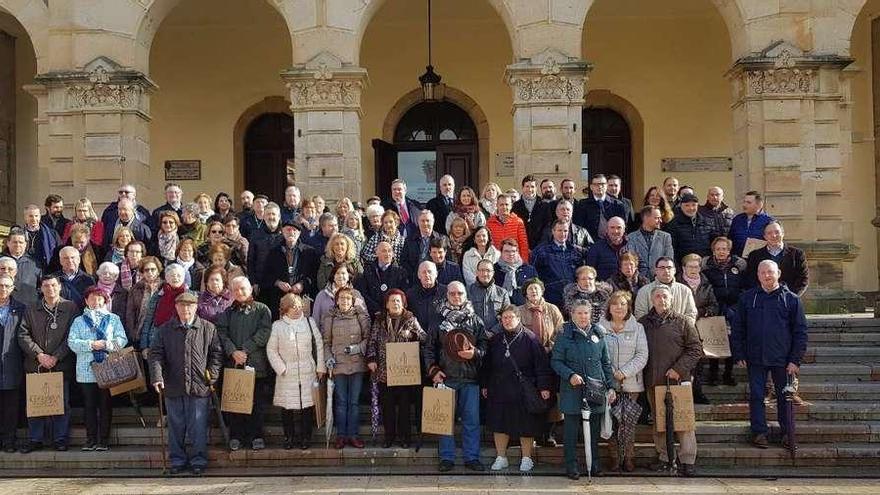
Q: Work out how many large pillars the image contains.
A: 4